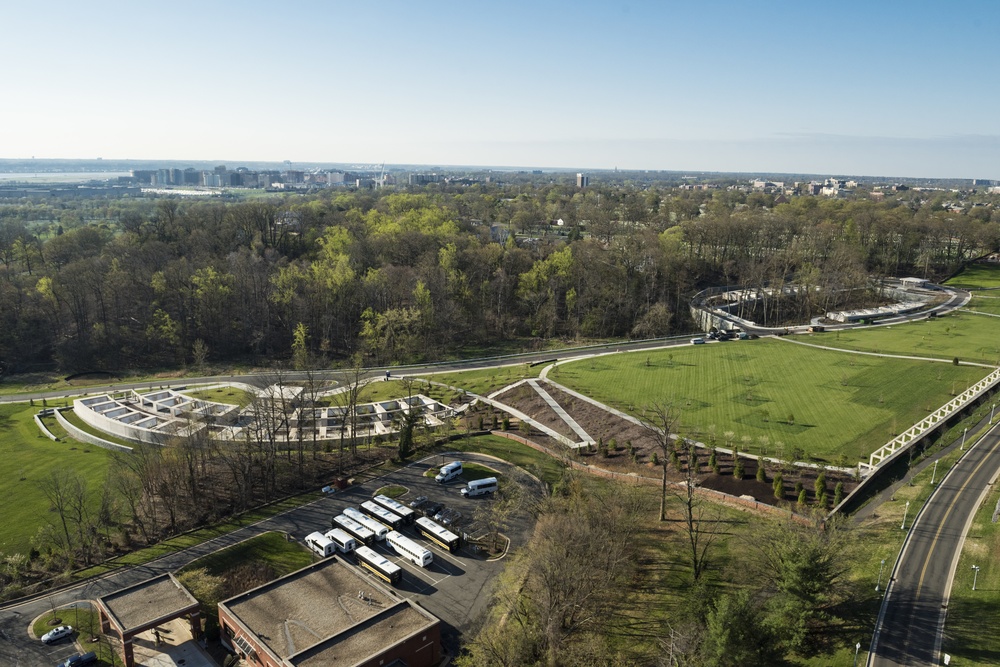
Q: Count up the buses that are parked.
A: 11